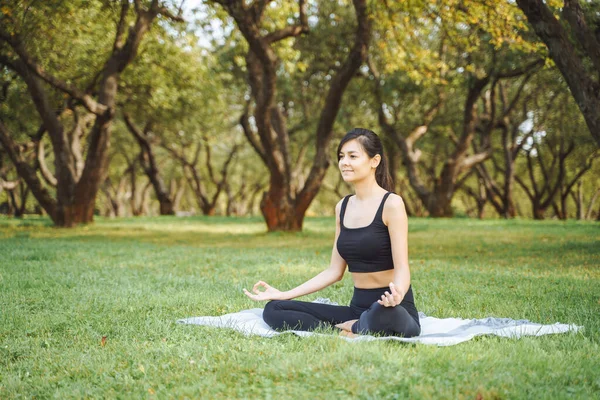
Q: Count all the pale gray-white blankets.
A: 1